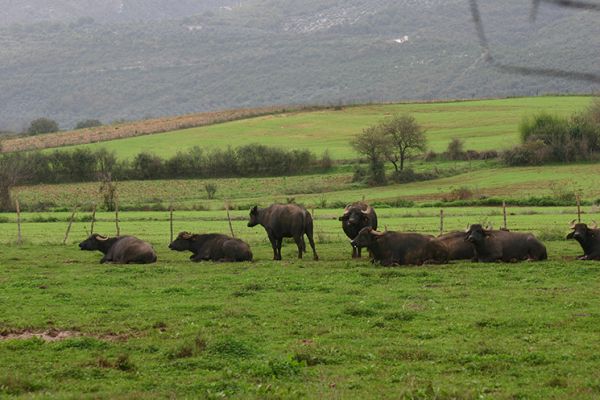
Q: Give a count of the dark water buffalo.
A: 8